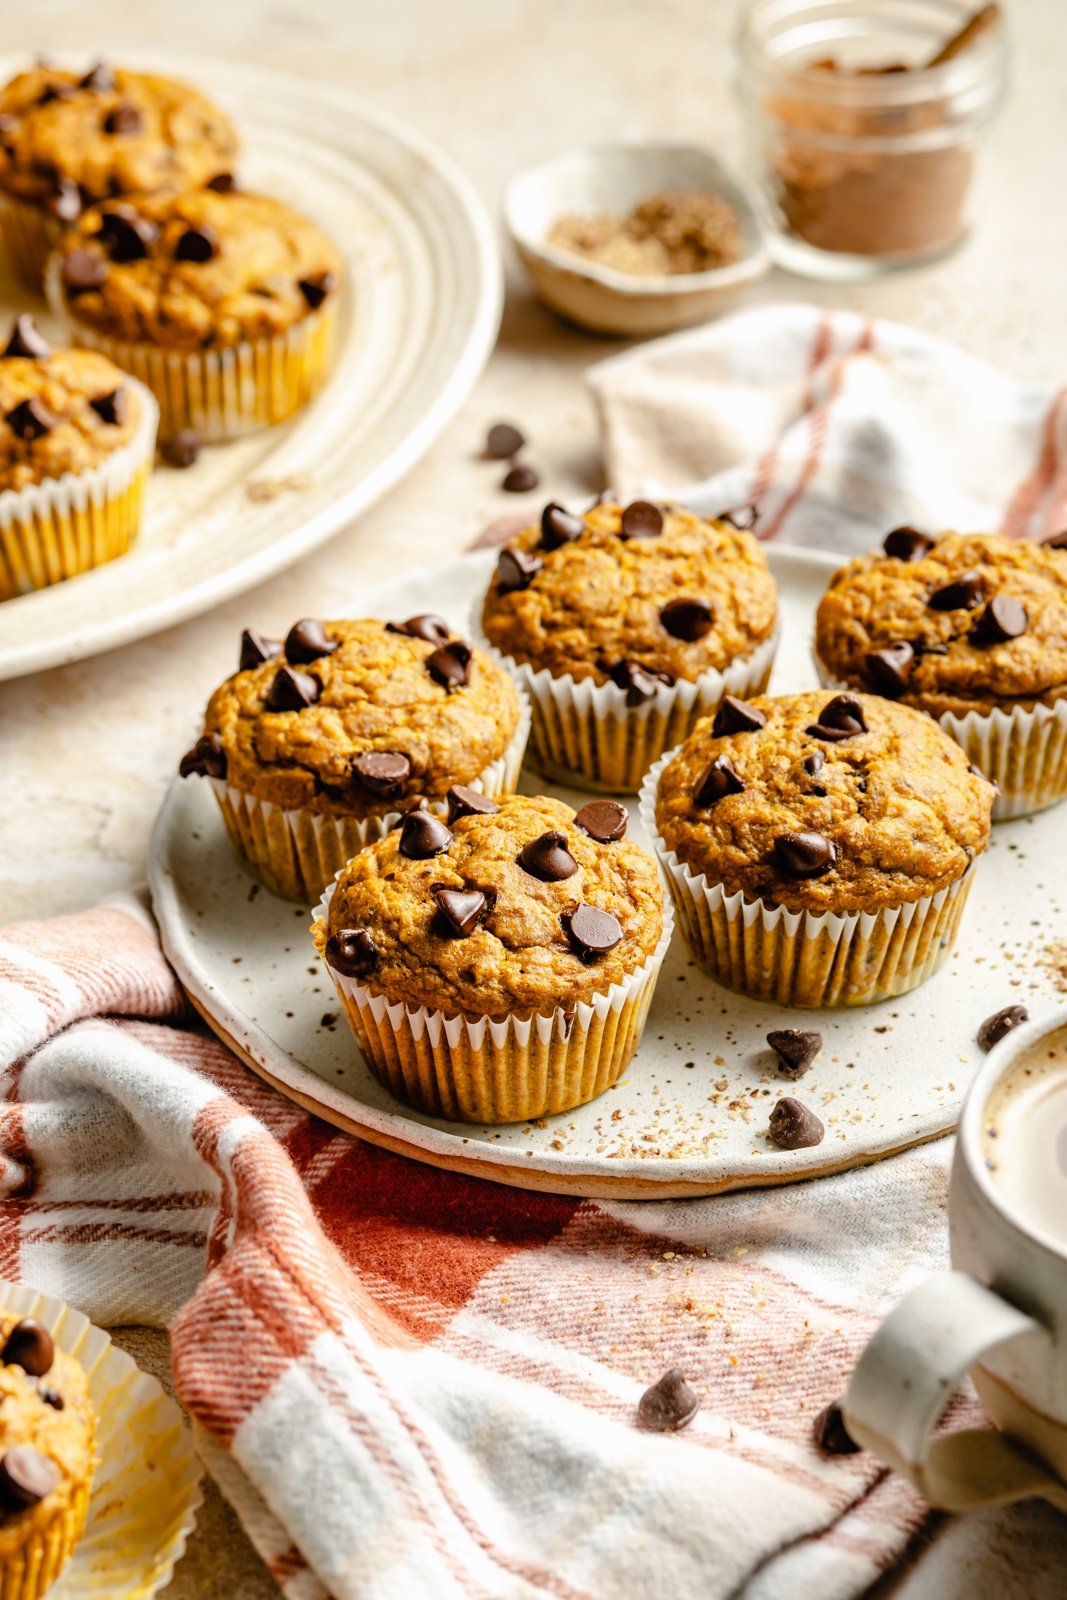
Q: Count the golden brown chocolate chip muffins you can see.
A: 9